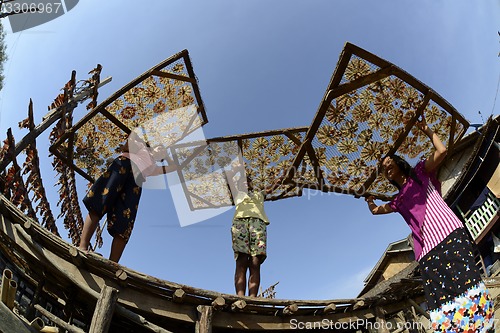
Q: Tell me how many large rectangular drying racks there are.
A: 3